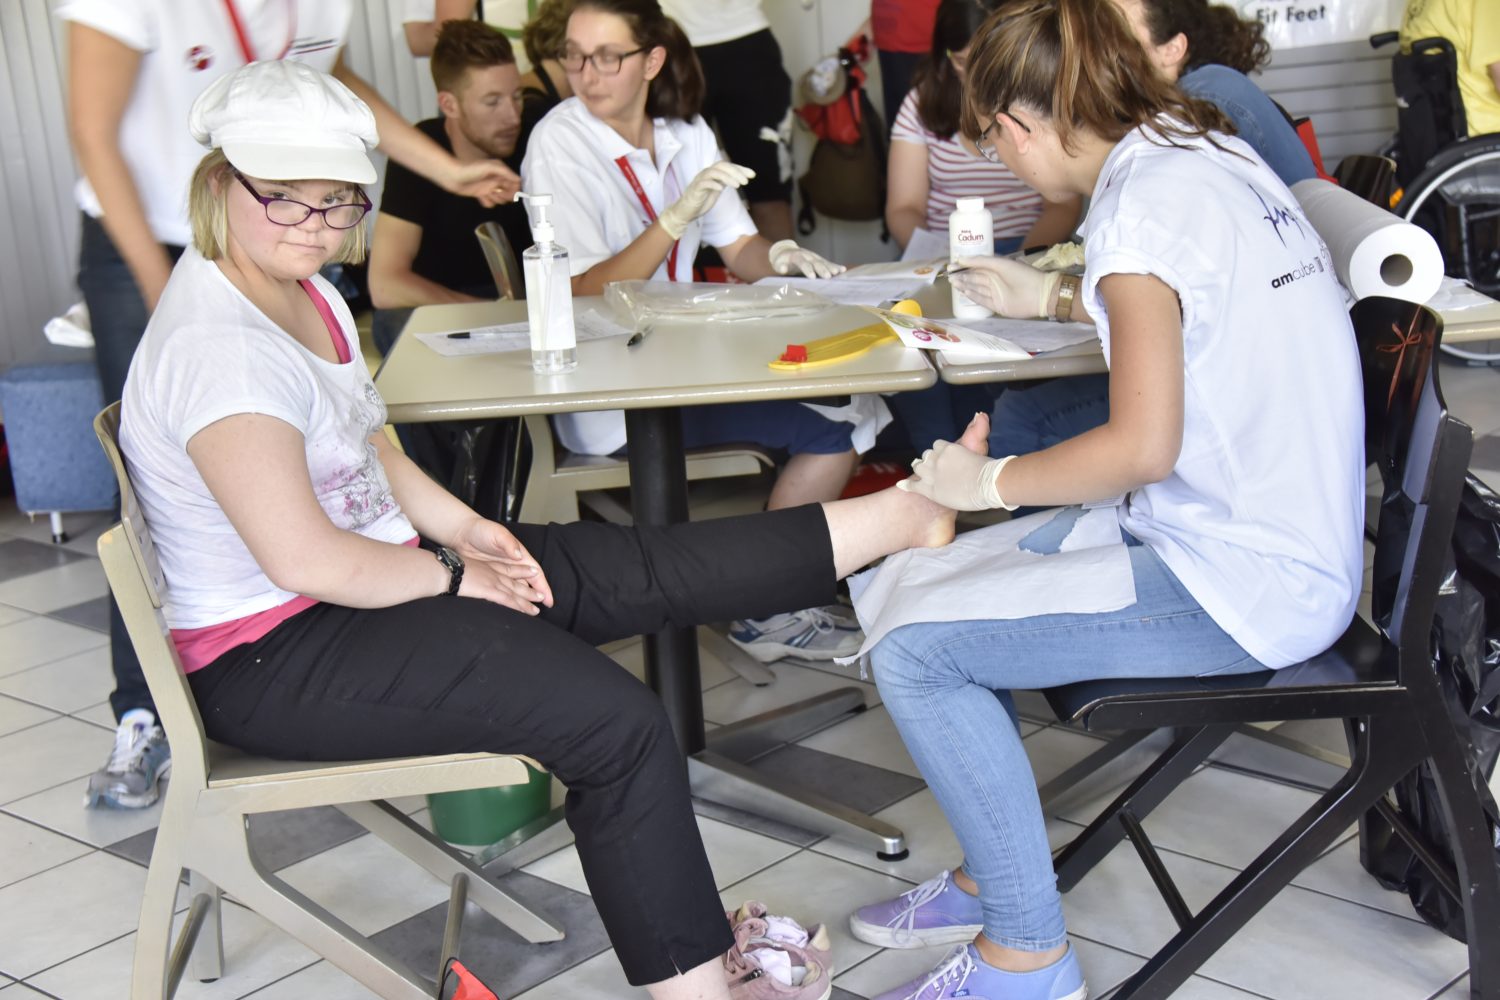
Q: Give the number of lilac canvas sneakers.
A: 2